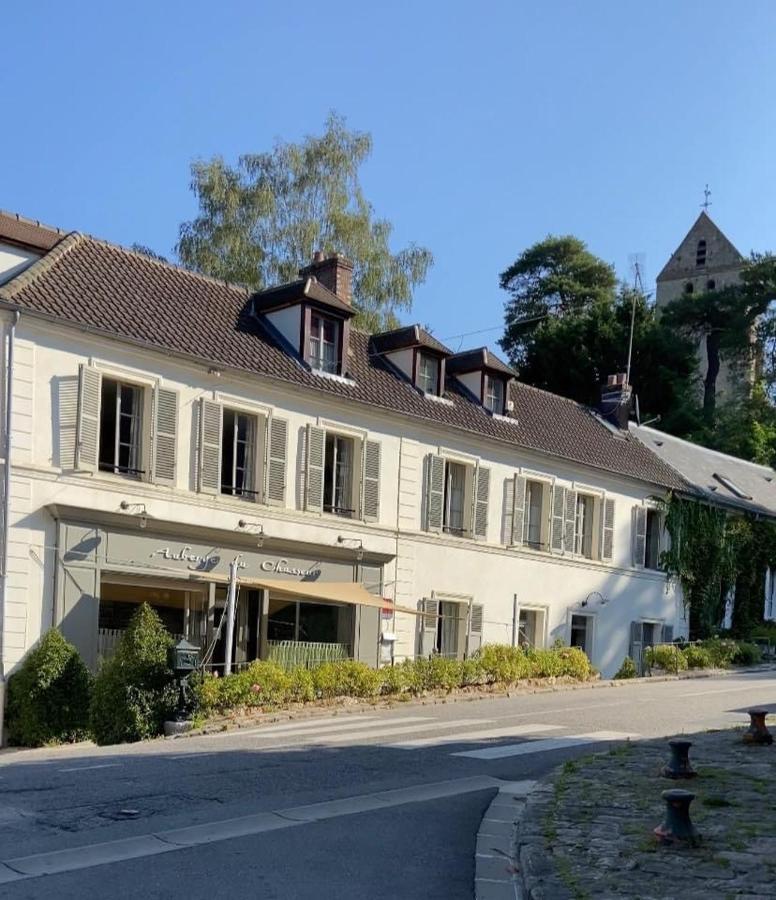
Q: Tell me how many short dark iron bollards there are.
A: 3